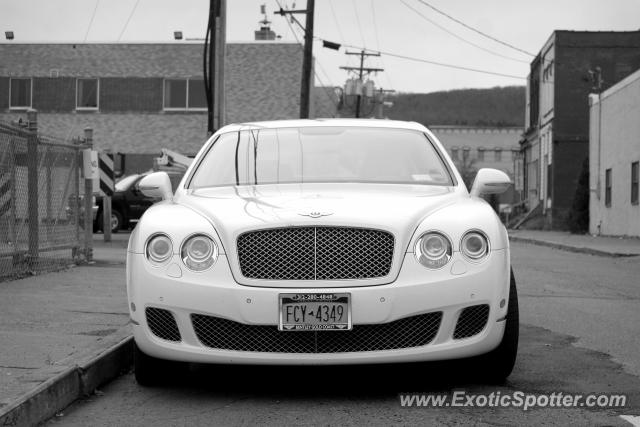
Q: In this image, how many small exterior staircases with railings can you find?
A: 1